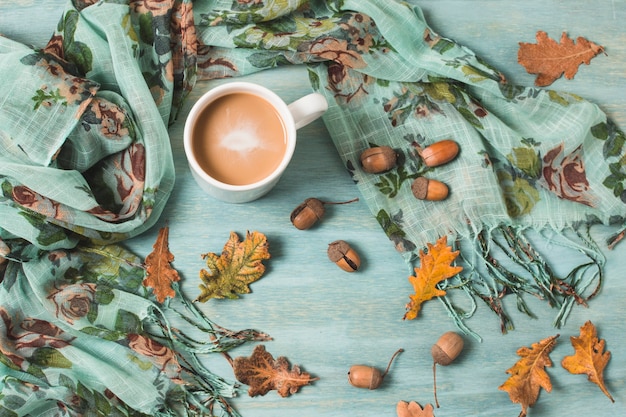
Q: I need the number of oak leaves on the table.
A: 8